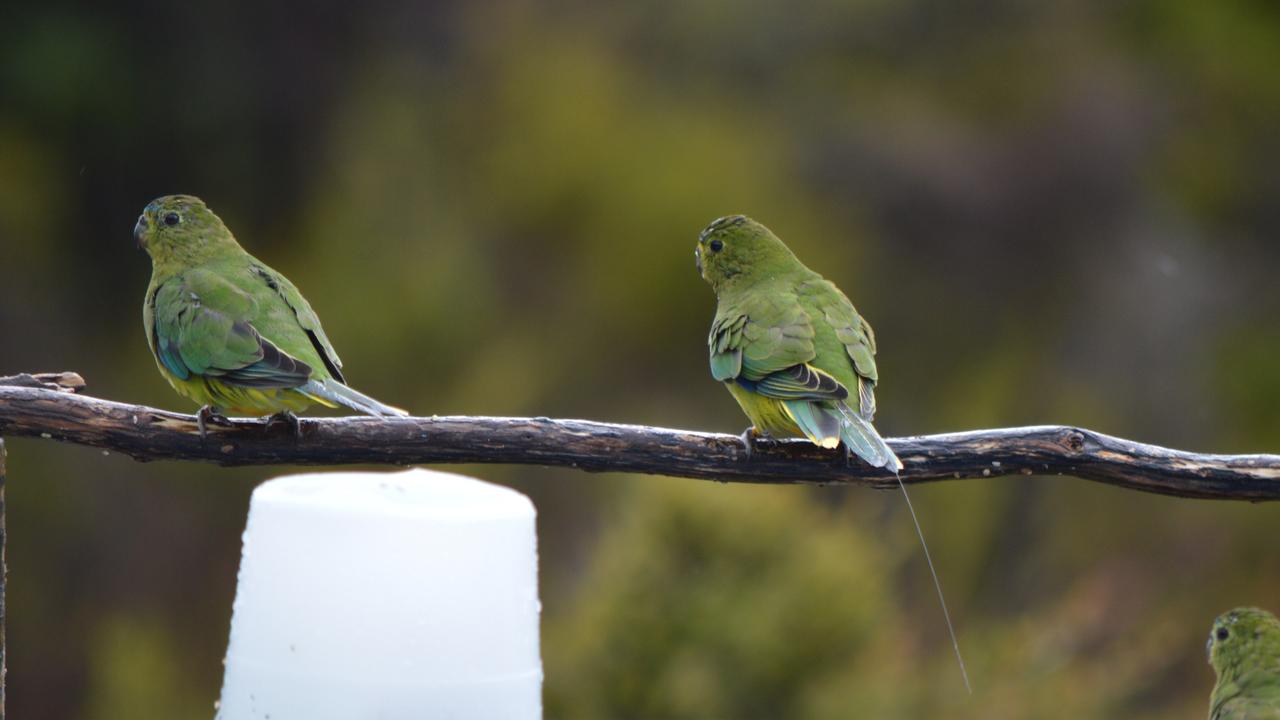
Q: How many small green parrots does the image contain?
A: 3